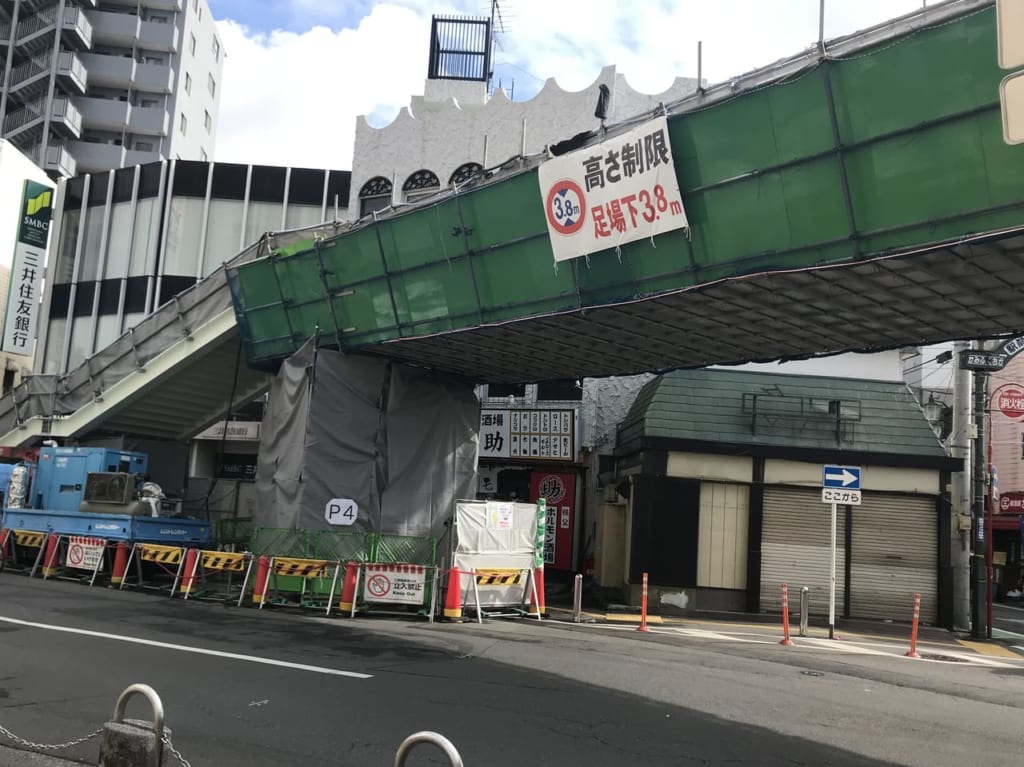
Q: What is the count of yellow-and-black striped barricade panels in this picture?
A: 5